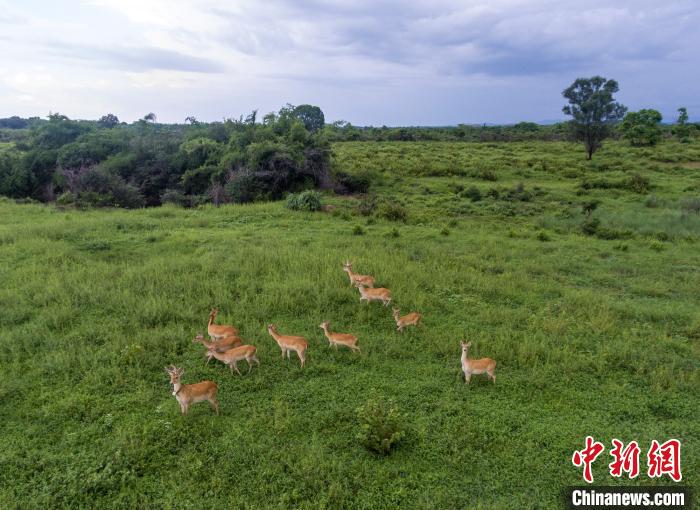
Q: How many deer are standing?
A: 10